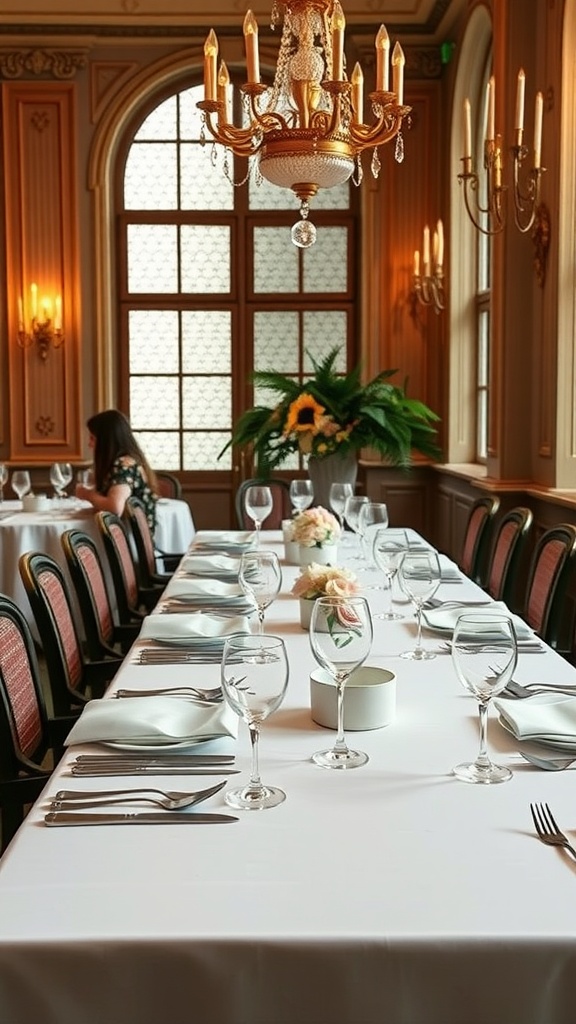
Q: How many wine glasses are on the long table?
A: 11